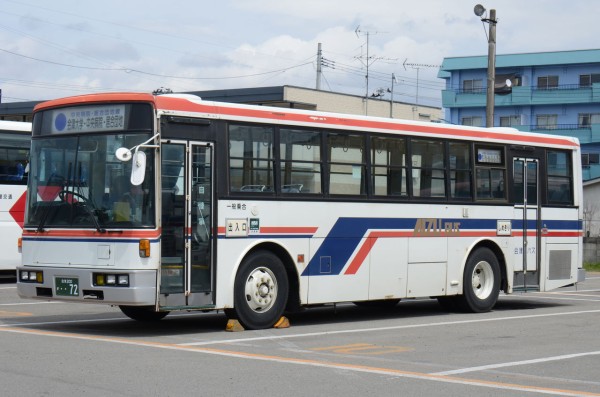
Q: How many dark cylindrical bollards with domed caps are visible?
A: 0